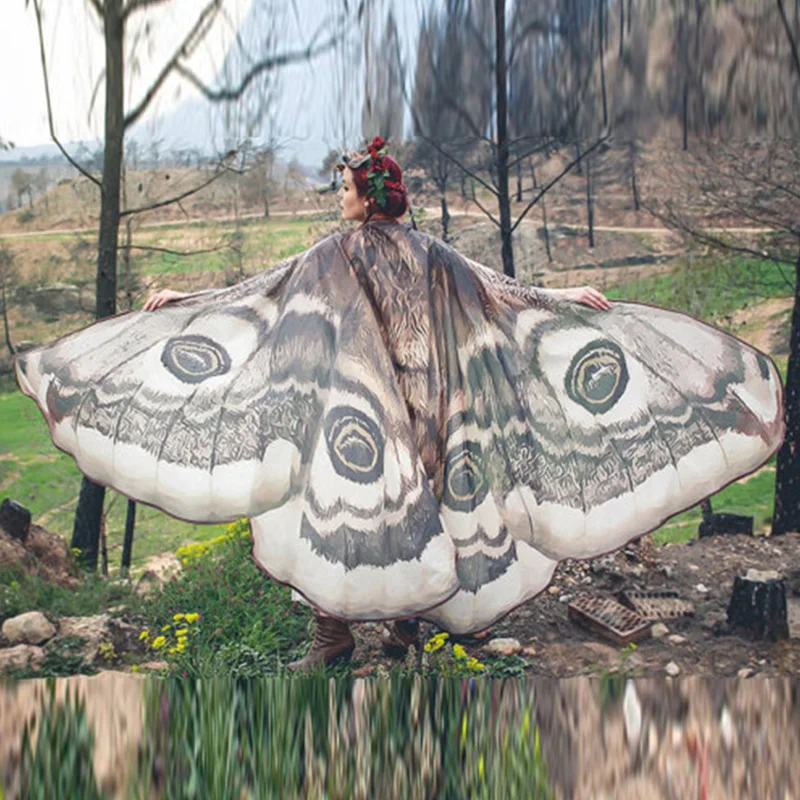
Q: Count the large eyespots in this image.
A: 4